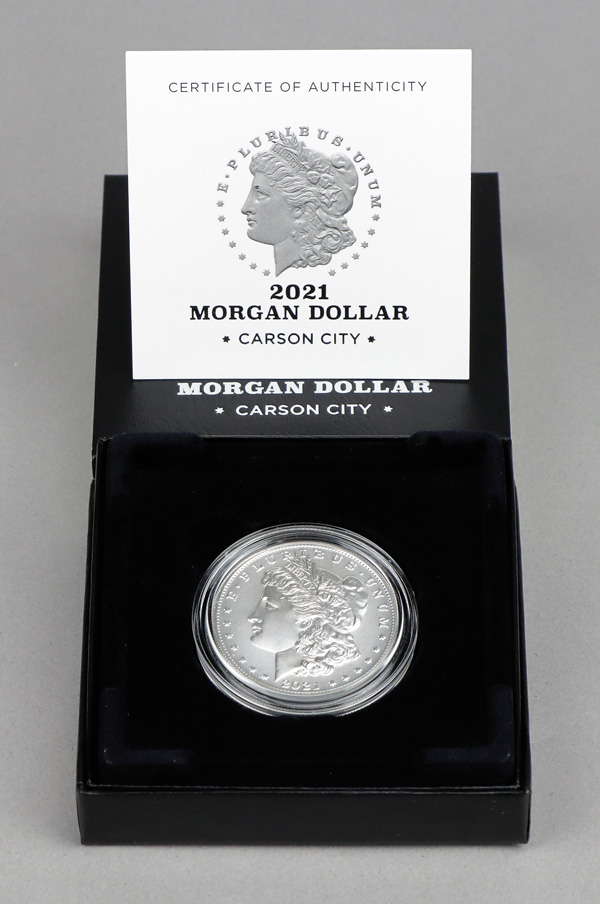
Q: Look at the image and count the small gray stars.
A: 13